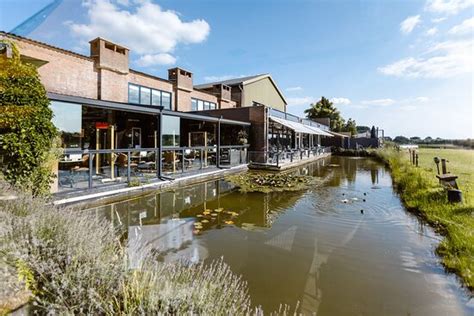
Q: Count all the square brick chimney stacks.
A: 3